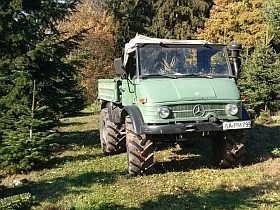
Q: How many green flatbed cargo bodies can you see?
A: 1